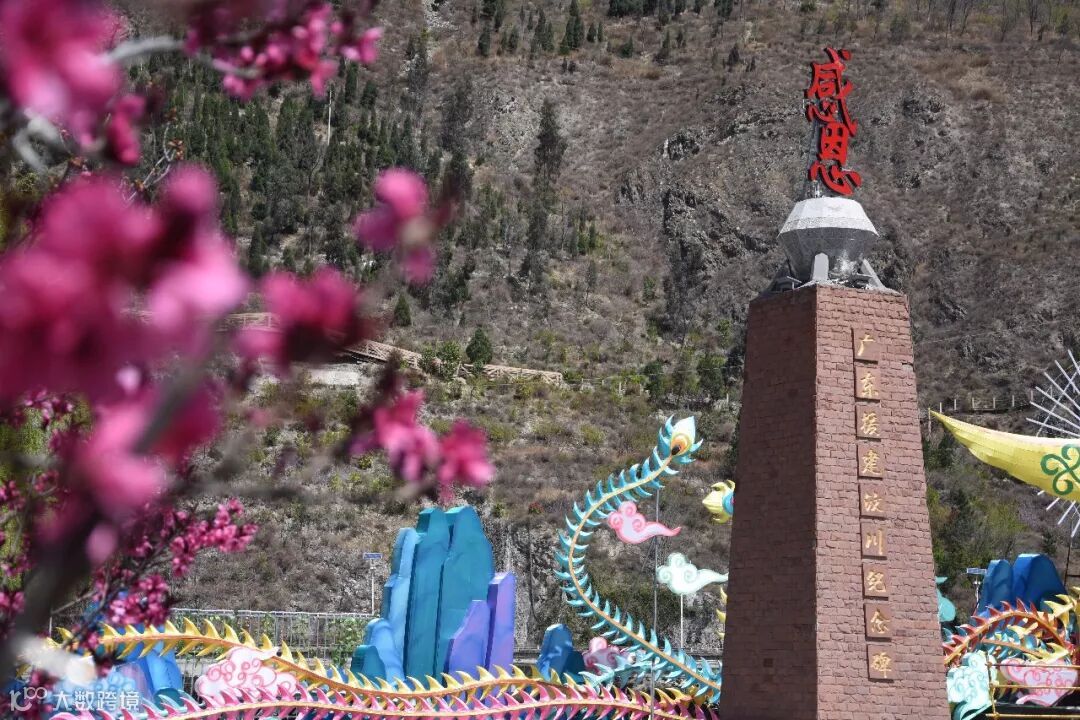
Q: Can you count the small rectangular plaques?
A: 9